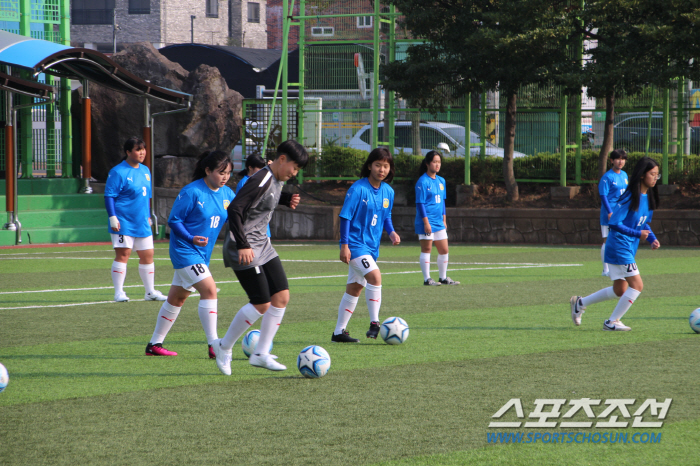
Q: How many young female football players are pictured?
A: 8